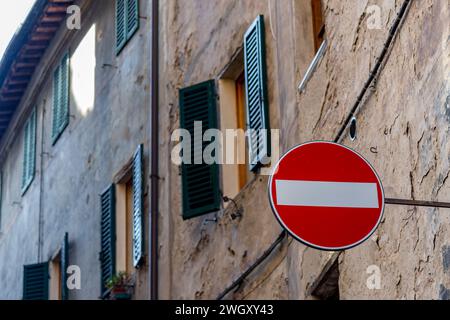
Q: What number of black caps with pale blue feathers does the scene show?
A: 0